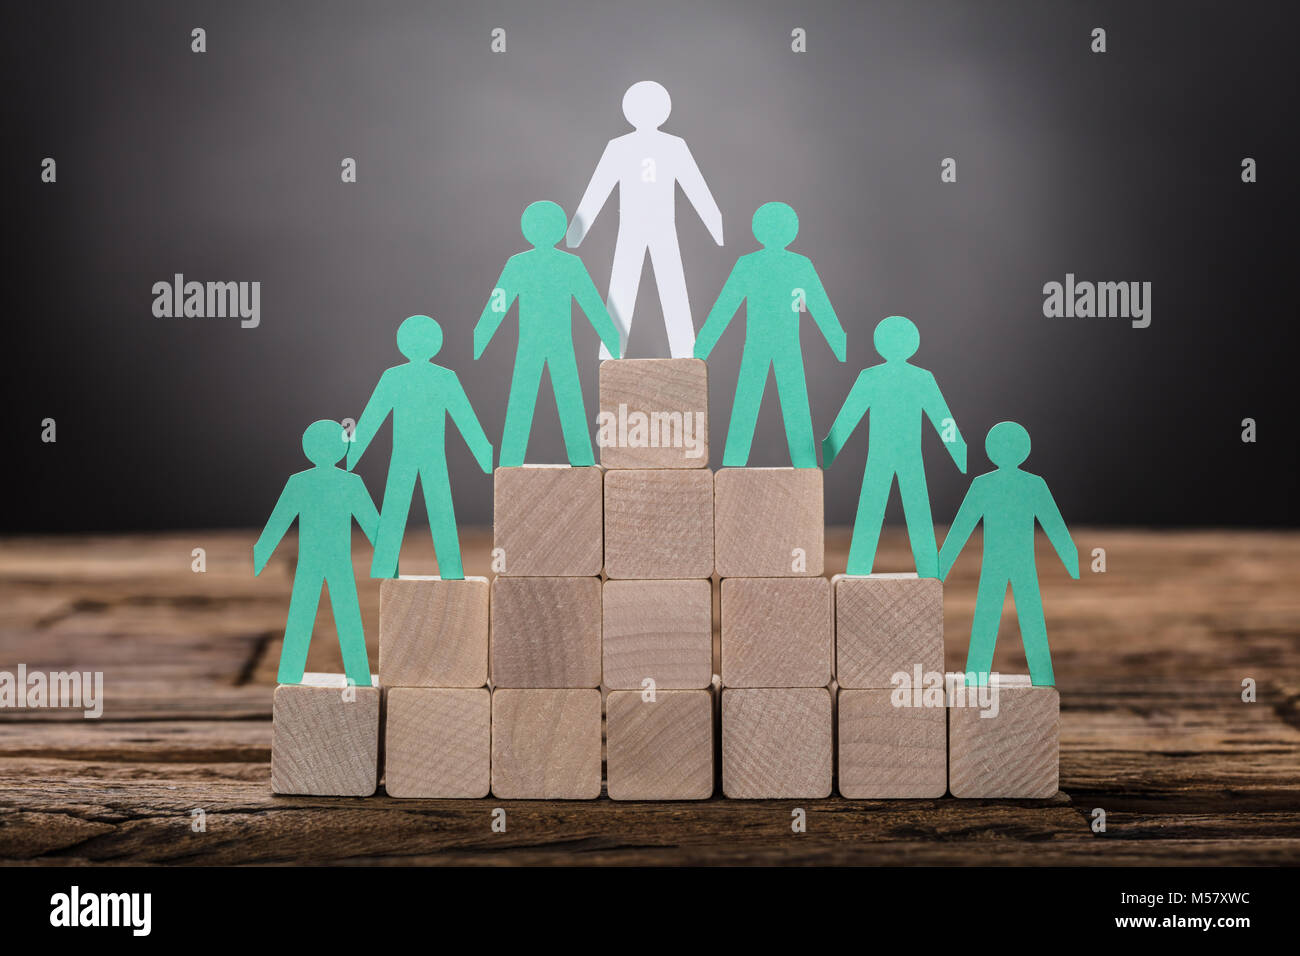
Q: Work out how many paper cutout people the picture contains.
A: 7